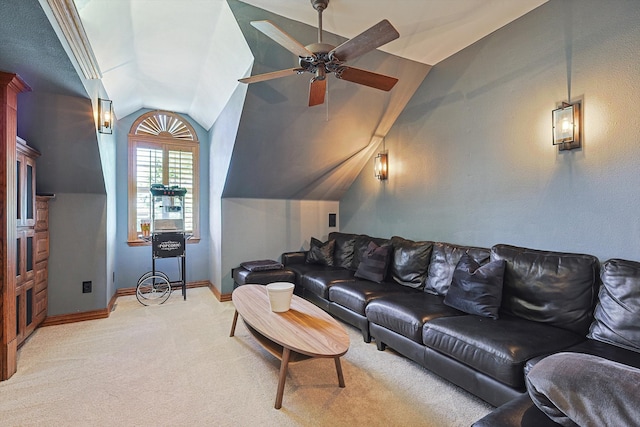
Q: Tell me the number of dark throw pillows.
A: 3